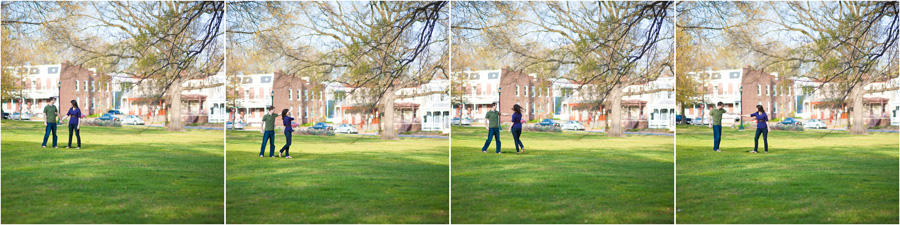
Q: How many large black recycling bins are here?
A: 0